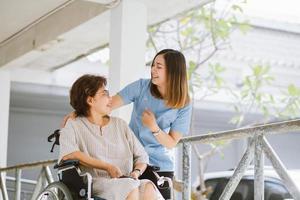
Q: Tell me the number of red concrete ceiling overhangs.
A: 0